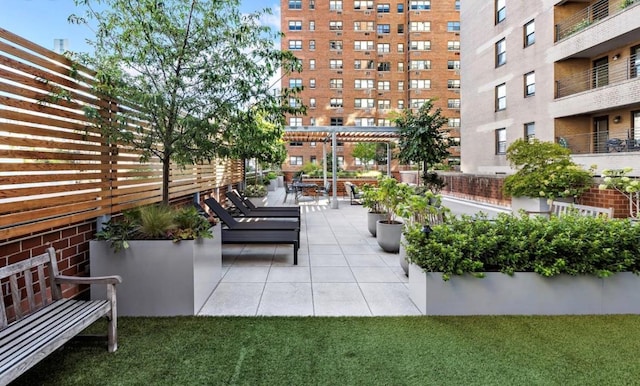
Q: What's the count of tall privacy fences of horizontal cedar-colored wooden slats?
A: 1